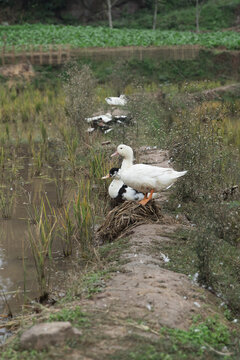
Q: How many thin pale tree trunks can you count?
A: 3